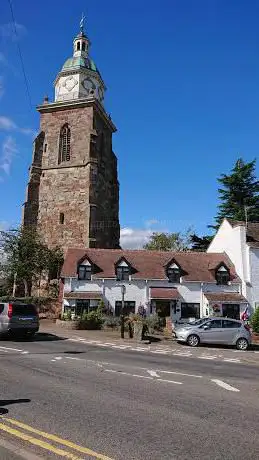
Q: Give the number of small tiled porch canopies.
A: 3